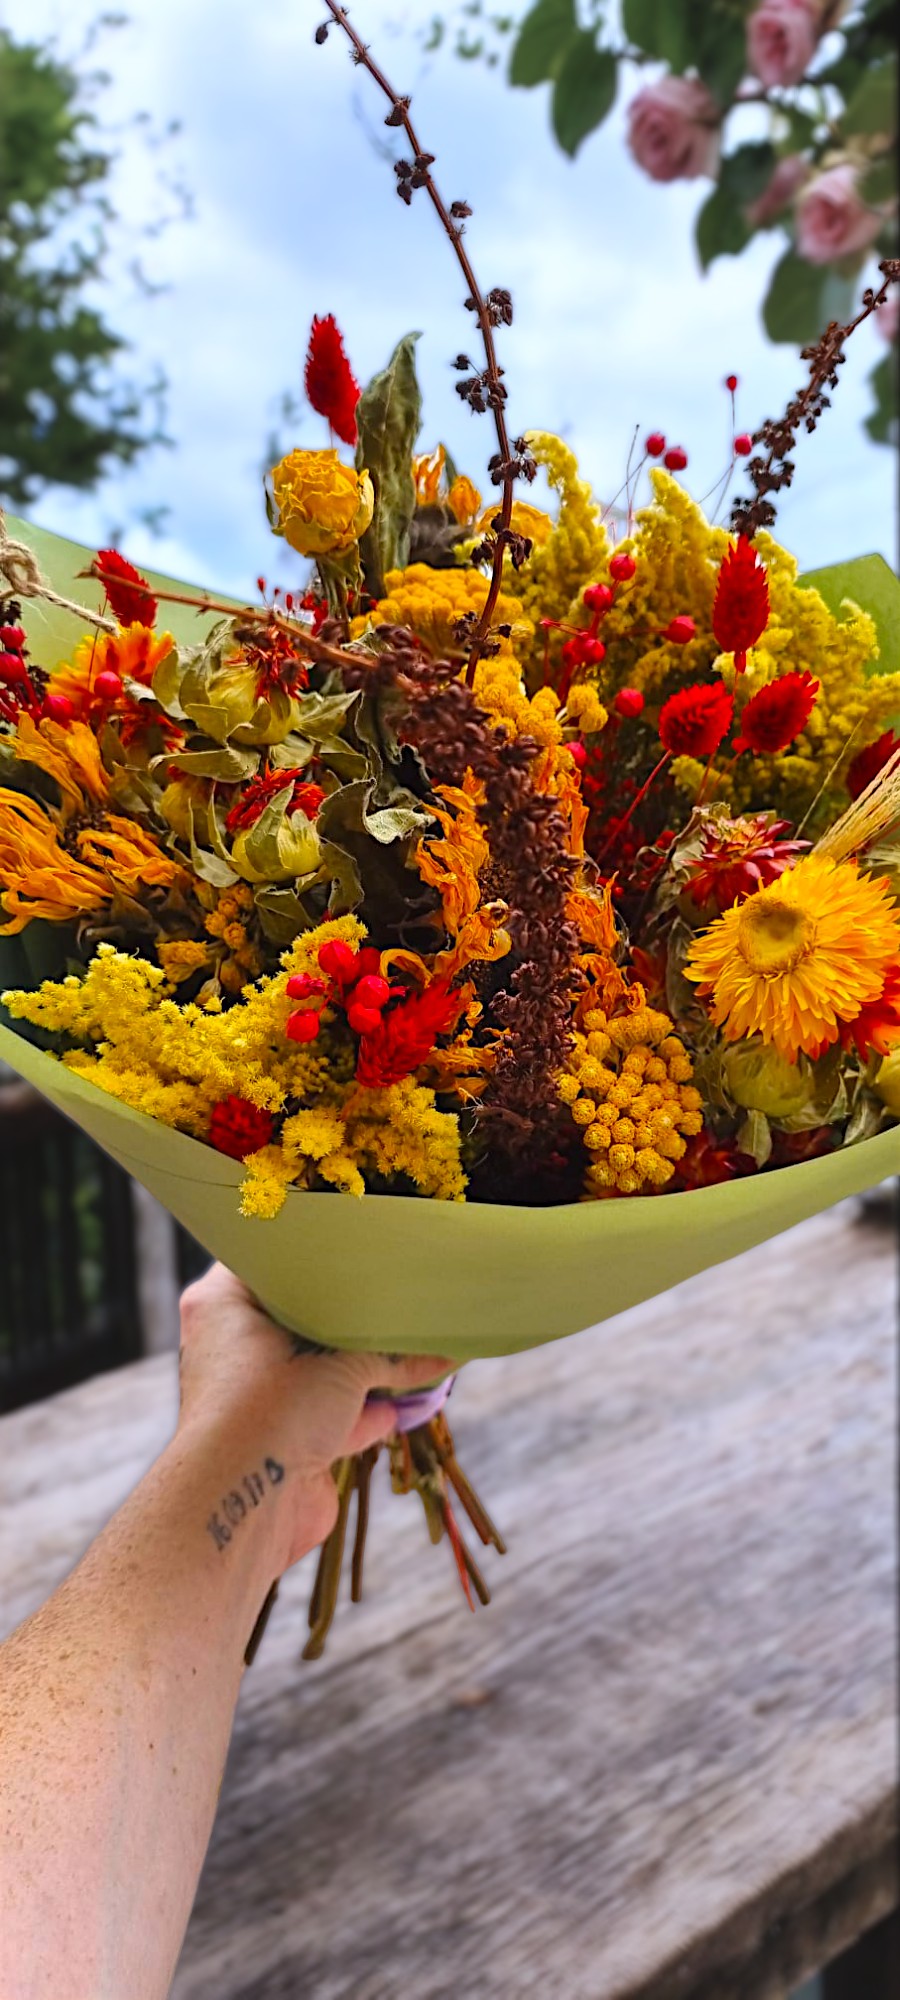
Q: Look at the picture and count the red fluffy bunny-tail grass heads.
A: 8